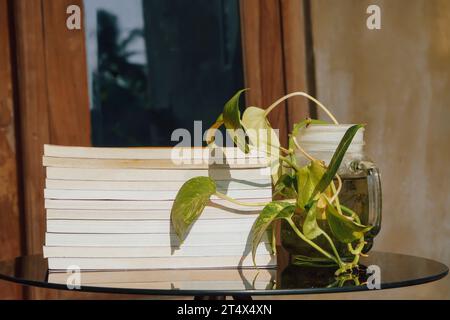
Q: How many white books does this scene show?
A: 11